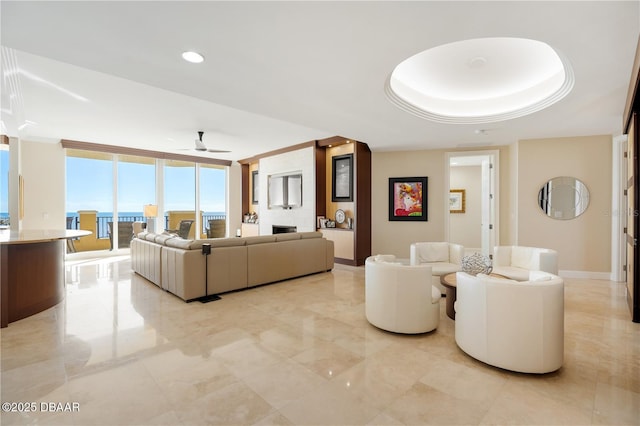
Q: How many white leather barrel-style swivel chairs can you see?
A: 4